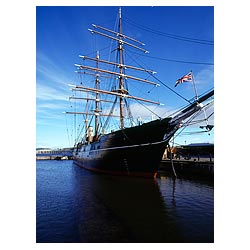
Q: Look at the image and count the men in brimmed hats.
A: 0